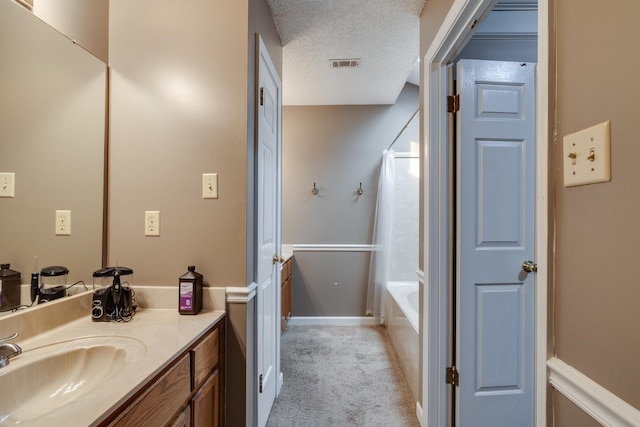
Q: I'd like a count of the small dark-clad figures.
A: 0